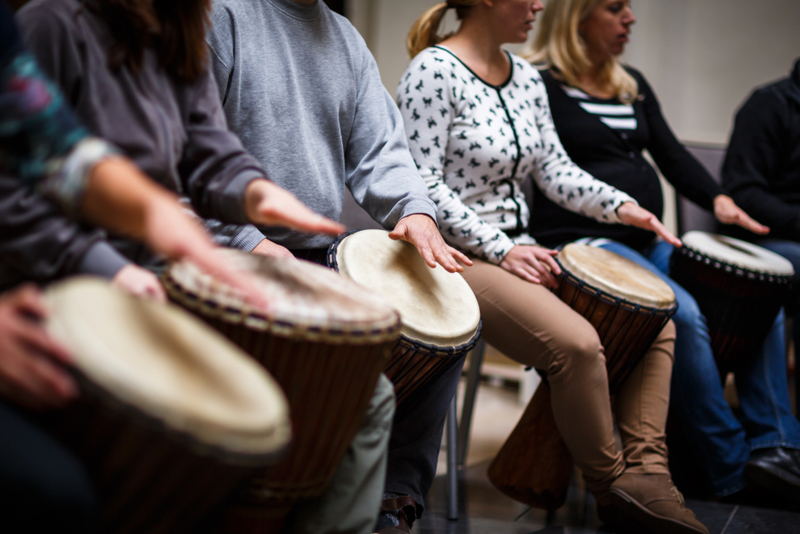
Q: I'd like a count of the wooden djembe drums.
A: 5